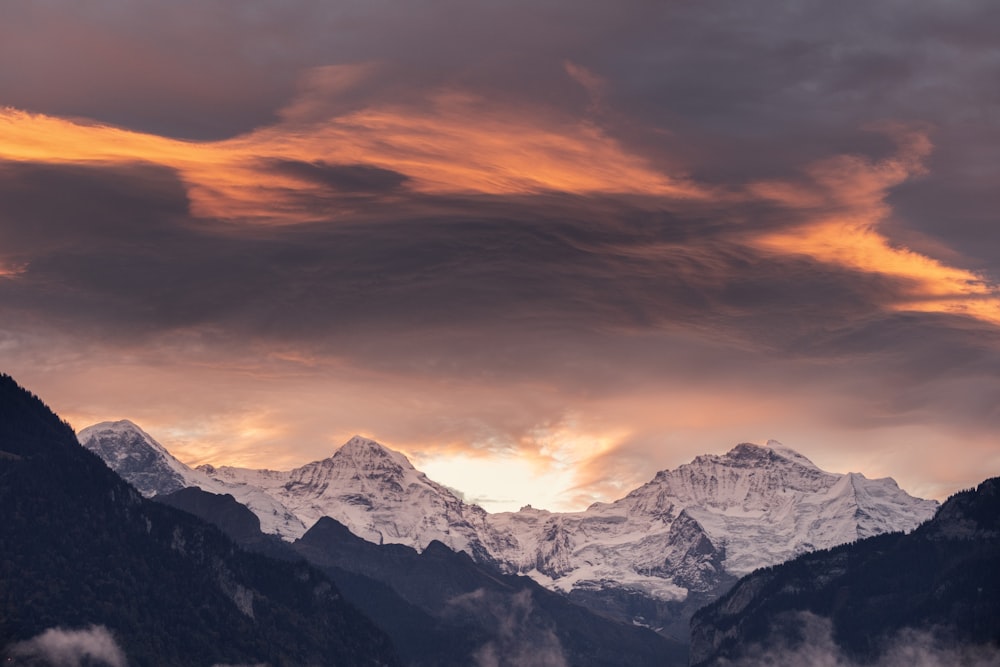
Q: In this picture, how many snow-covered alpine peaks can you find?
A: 3